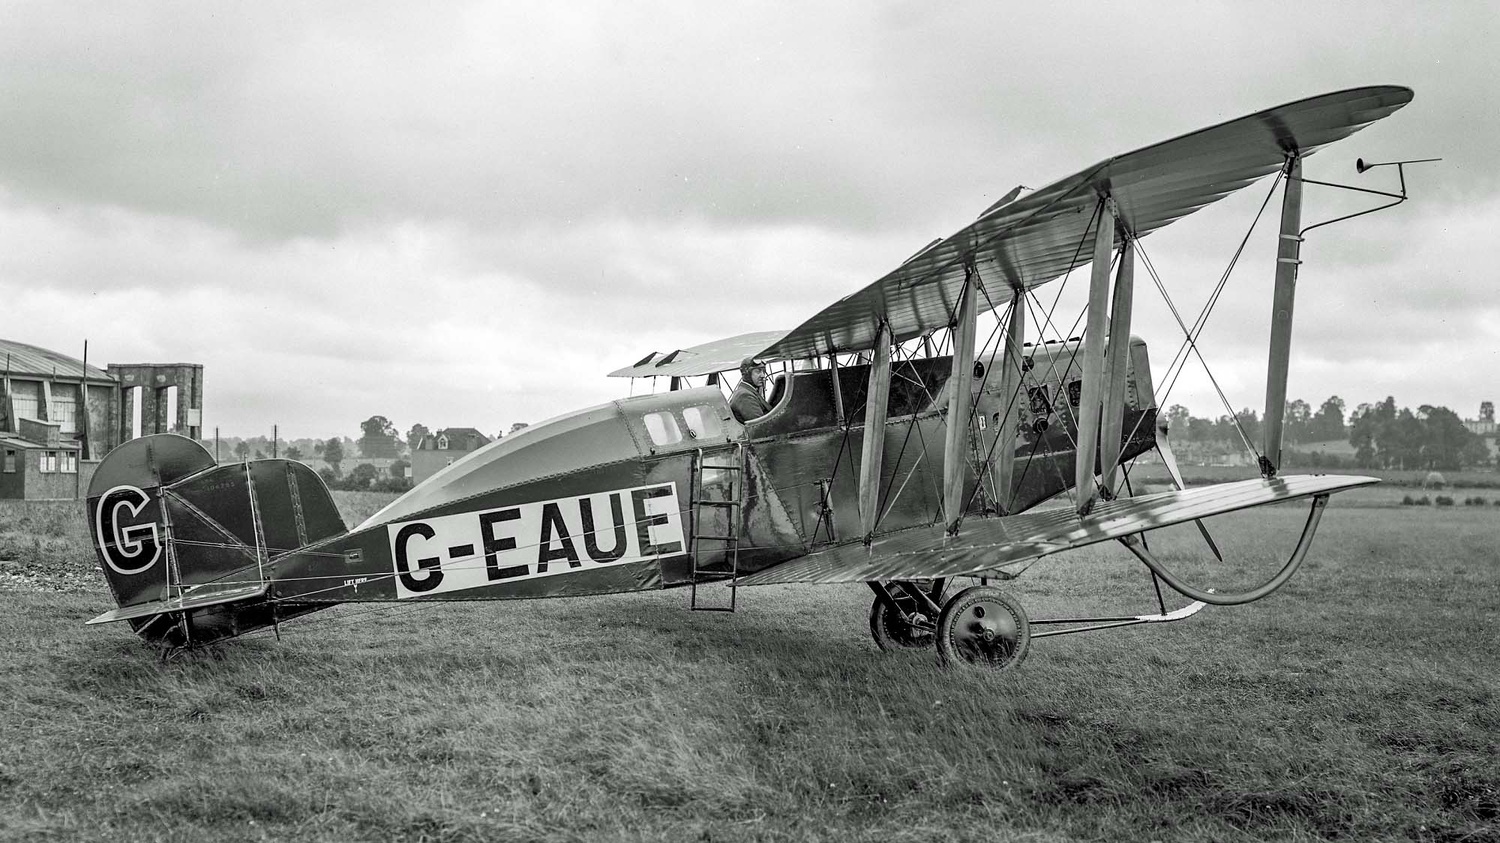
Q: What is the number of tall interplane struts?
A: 6